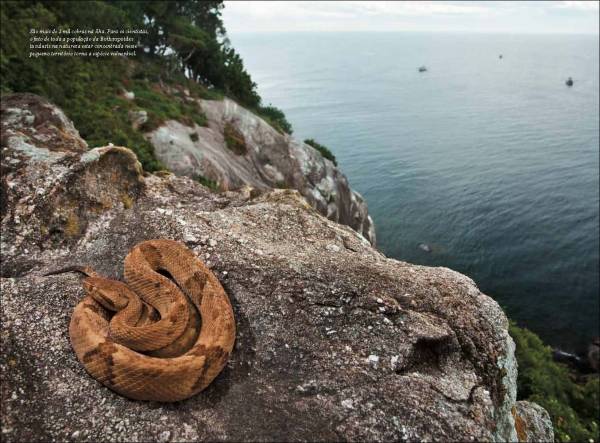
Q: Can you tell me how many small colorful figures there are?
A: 0